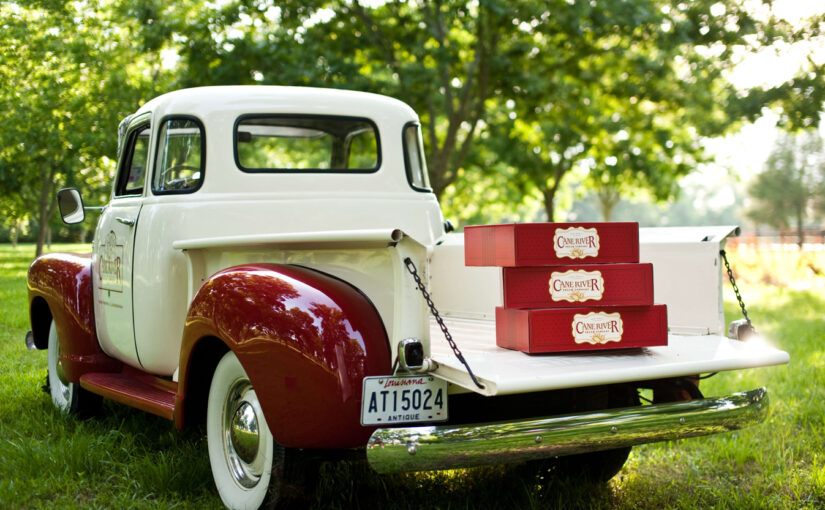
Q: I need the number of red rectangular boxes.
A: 3